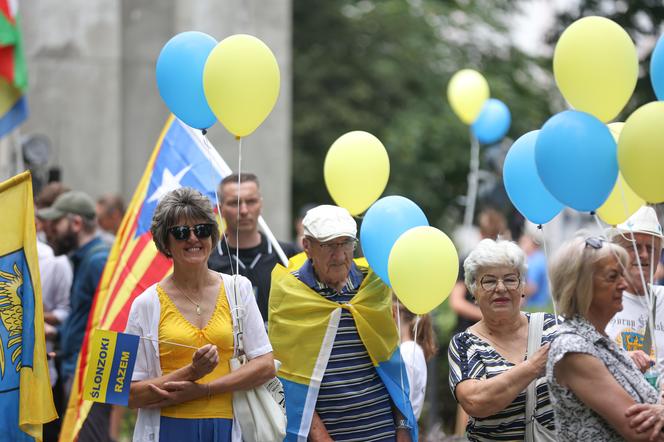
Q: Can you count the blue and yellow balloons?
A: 13